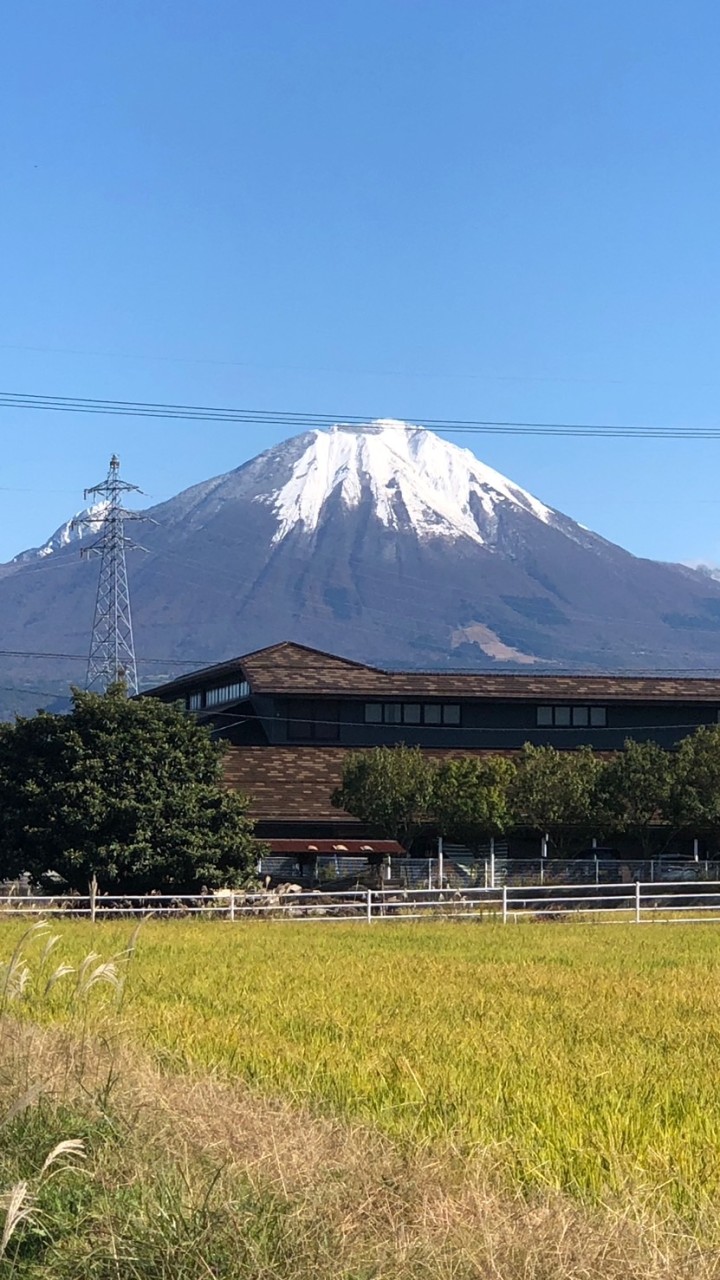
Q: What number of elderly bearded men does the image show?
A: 0